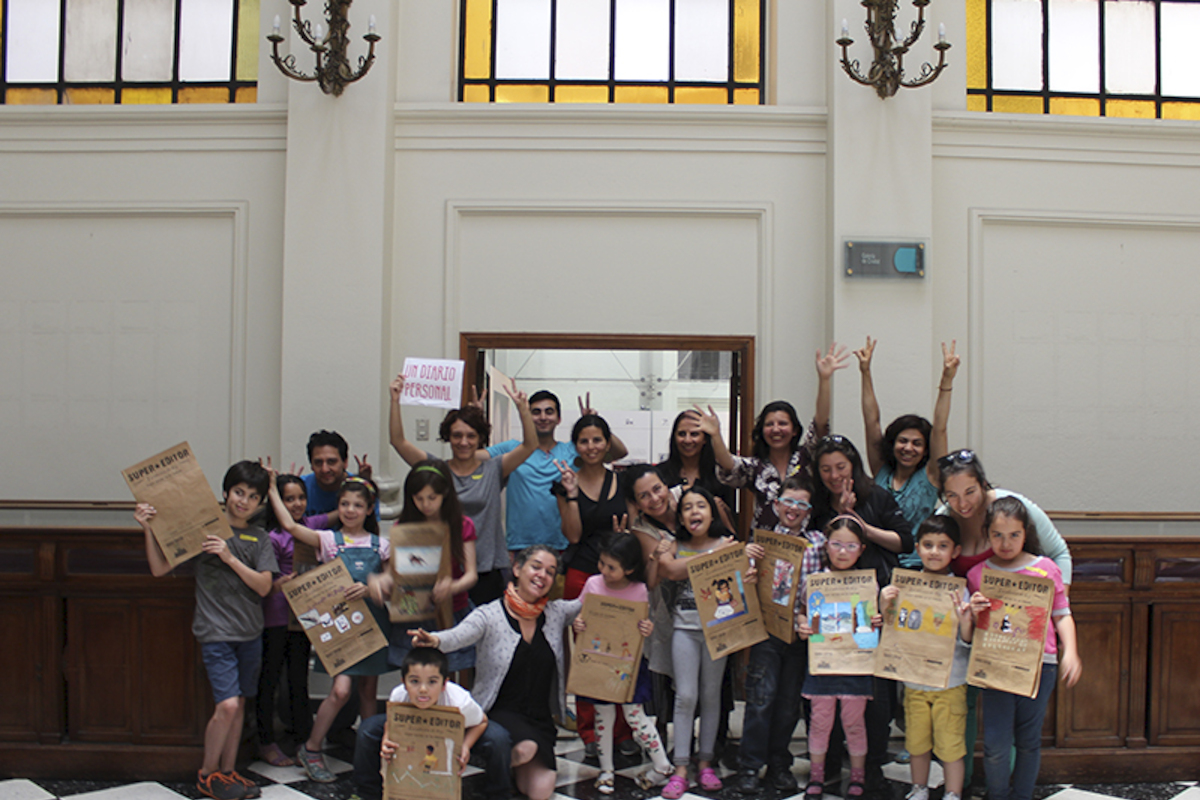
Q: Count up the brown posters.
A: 11